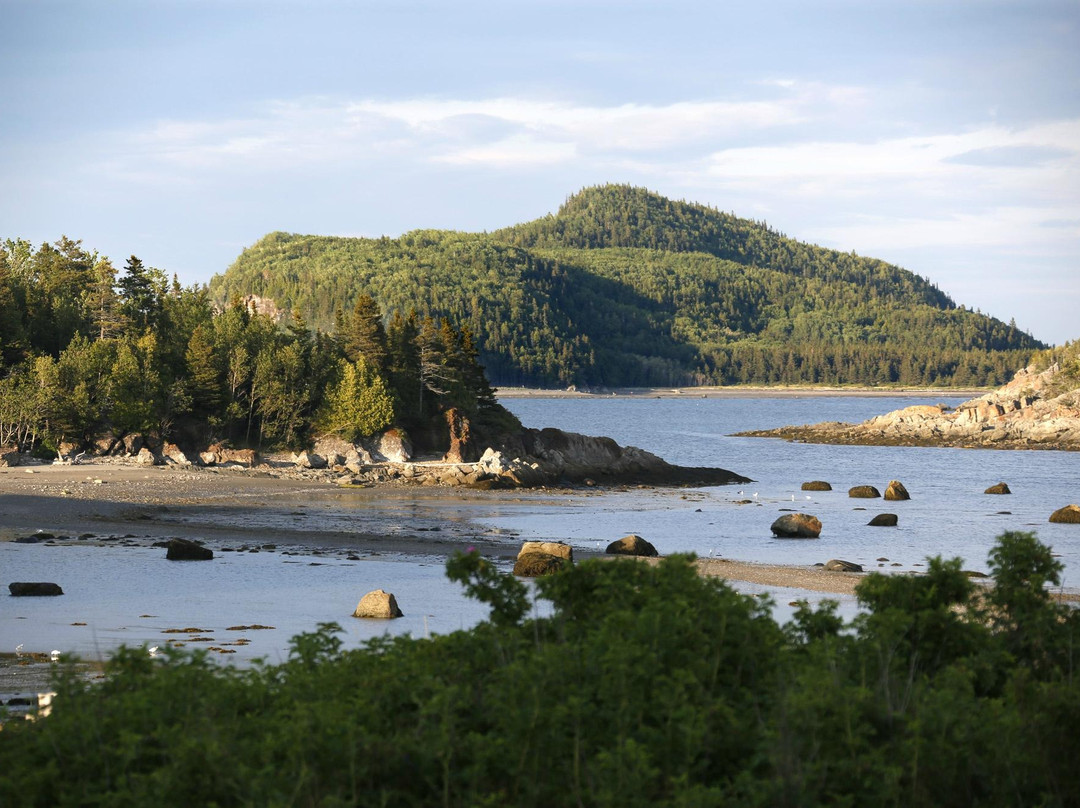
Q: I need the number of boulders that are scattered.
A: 13